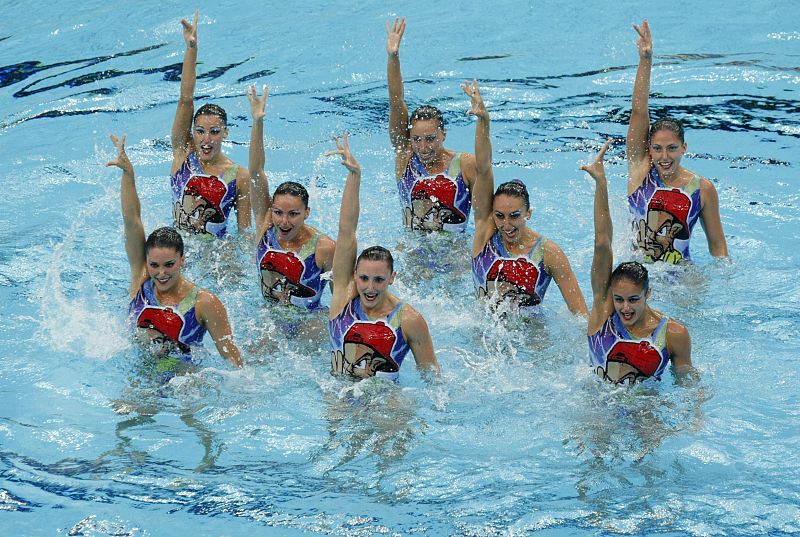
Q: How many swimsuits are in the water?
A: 8